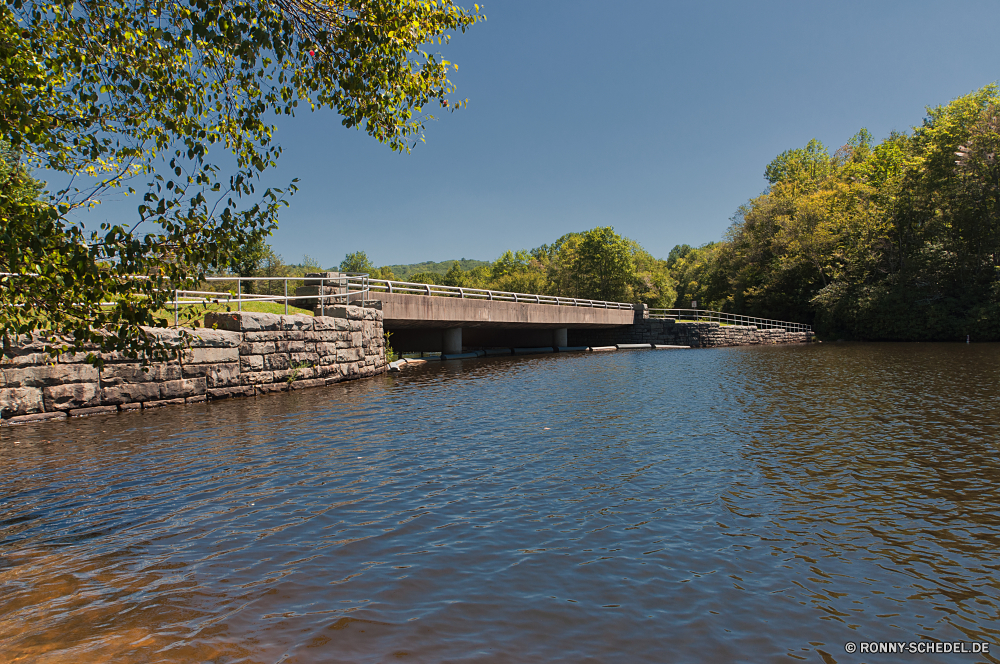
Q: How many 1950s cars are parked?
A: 0